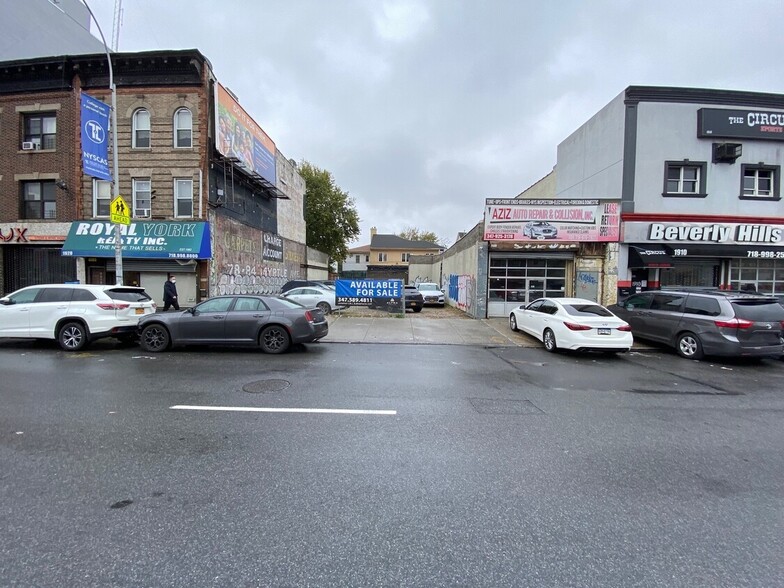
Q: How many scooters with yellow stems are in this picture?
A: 0